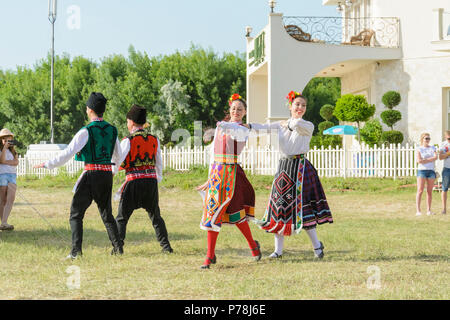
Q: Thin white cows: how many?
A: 0